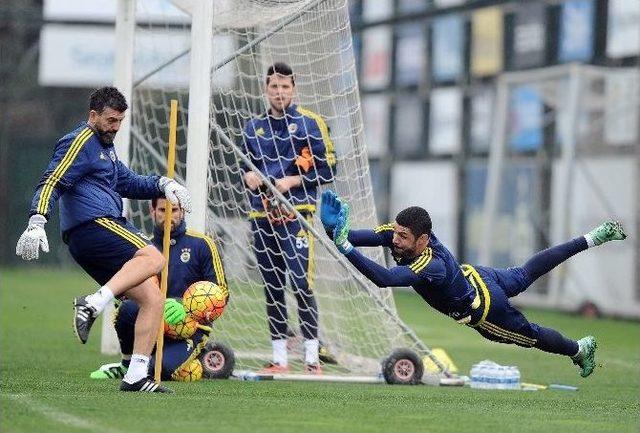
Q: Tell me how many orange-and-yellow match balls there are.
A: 3